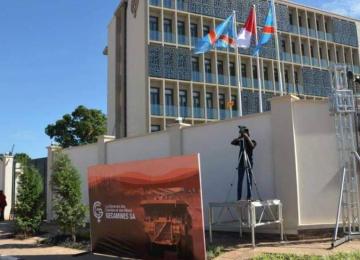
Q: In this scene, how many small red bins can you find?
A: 0